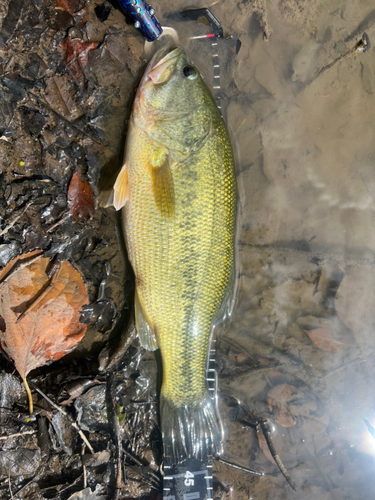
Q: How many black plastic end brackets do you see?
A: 1